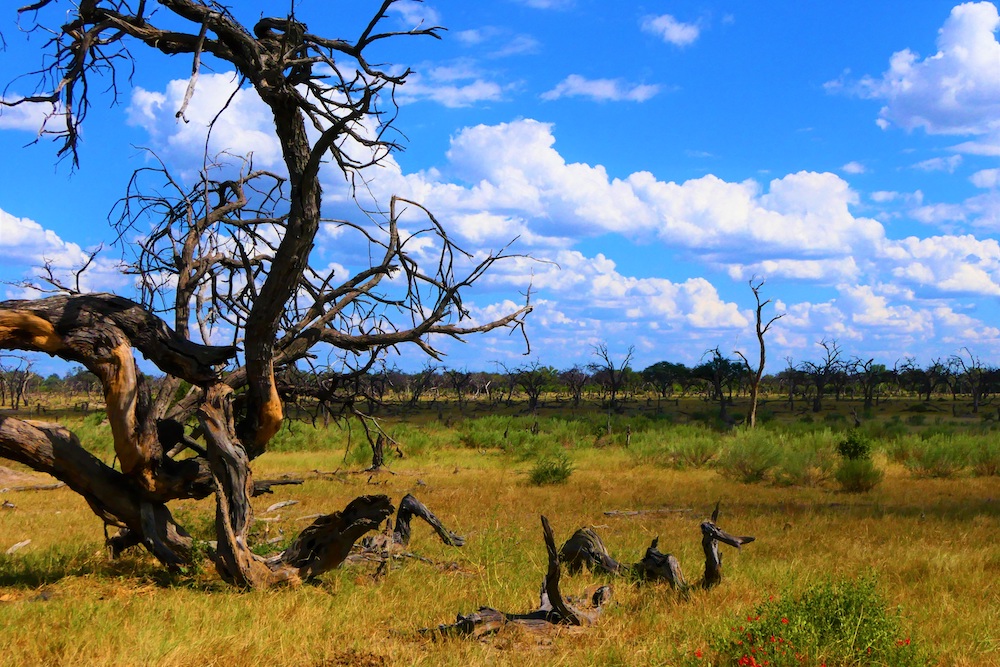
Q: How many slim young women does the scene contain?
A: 0